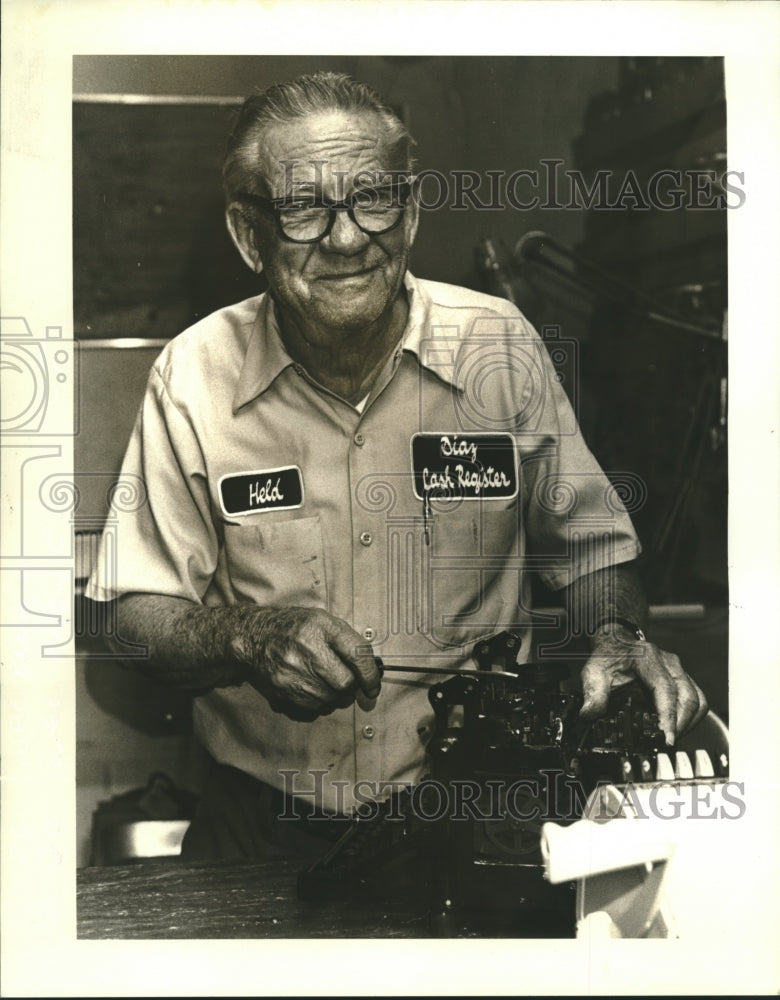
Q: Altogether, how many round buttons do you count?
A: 4